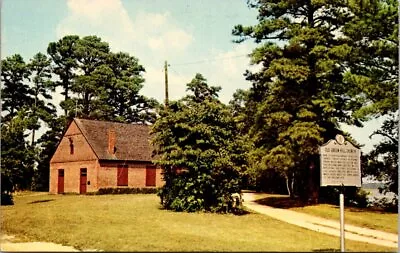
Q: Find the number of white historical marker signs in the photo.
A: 1